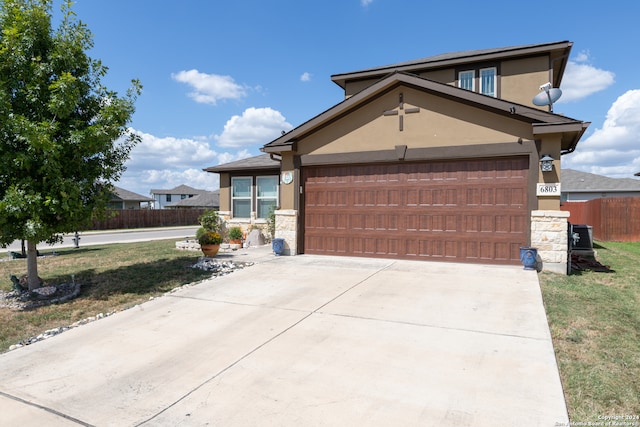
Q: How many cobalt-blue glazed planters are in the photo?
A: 2